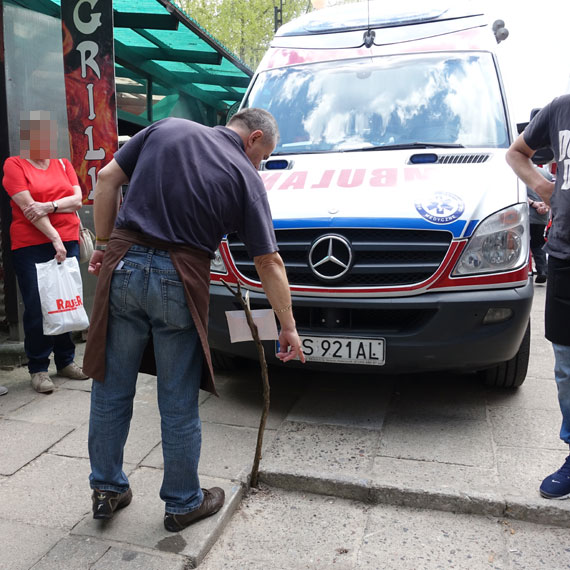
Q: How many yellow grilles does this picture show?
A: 0